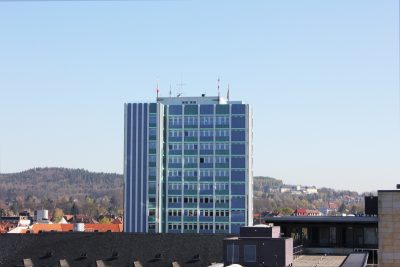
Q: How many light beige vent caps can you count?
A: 5